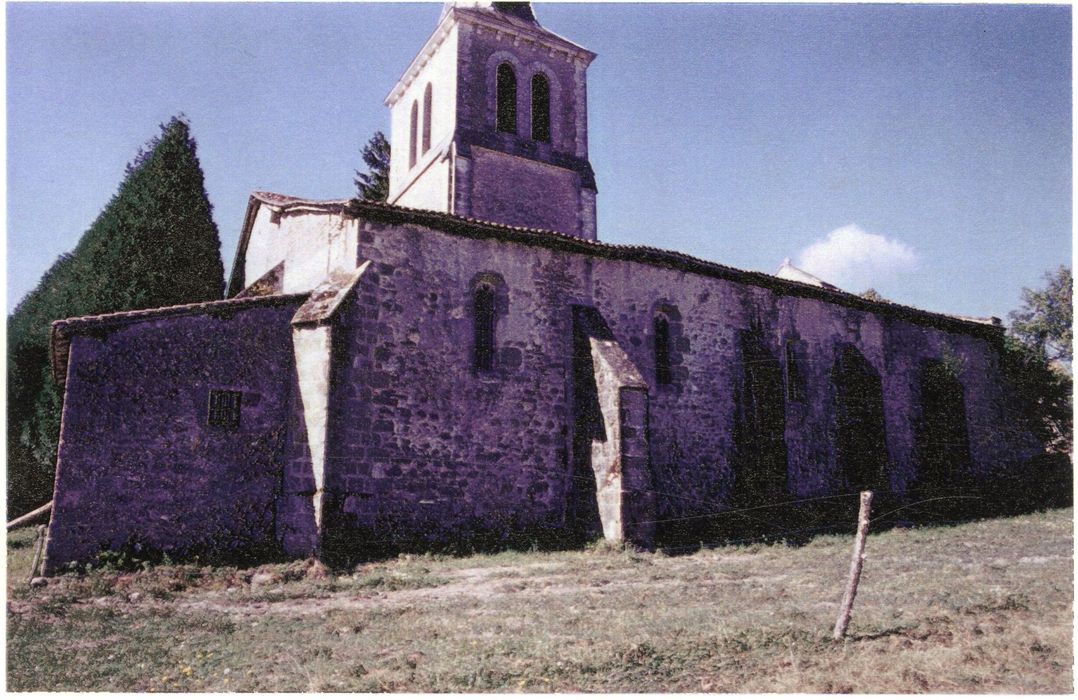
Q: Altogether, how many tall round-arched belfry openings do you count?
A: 4